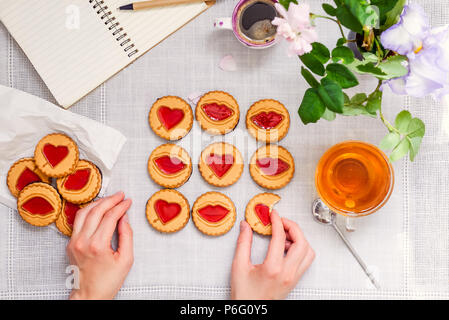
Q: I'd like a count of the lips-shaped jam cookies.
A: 8